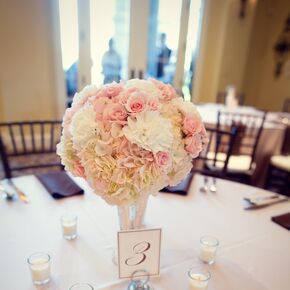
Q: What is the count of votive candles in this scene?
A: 5